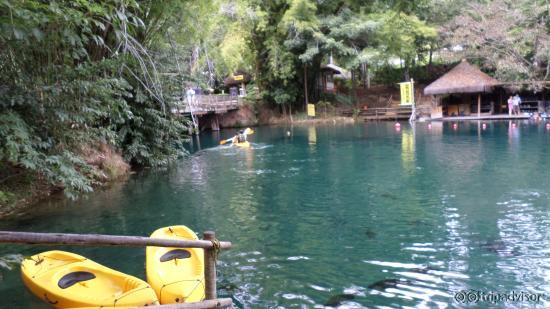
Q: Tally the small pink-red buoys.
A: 6